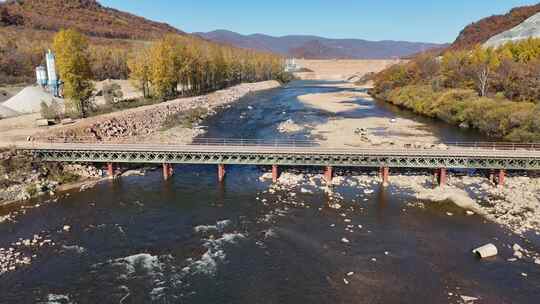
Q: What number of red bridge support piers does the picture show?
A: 8